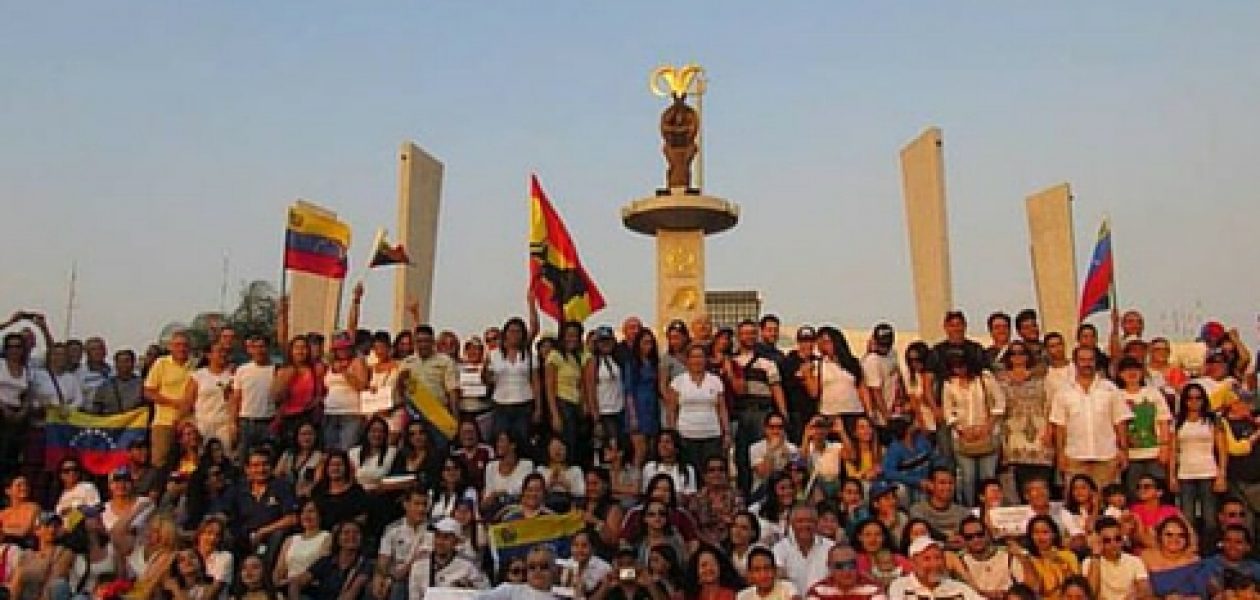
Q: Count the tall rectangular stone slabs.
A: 4